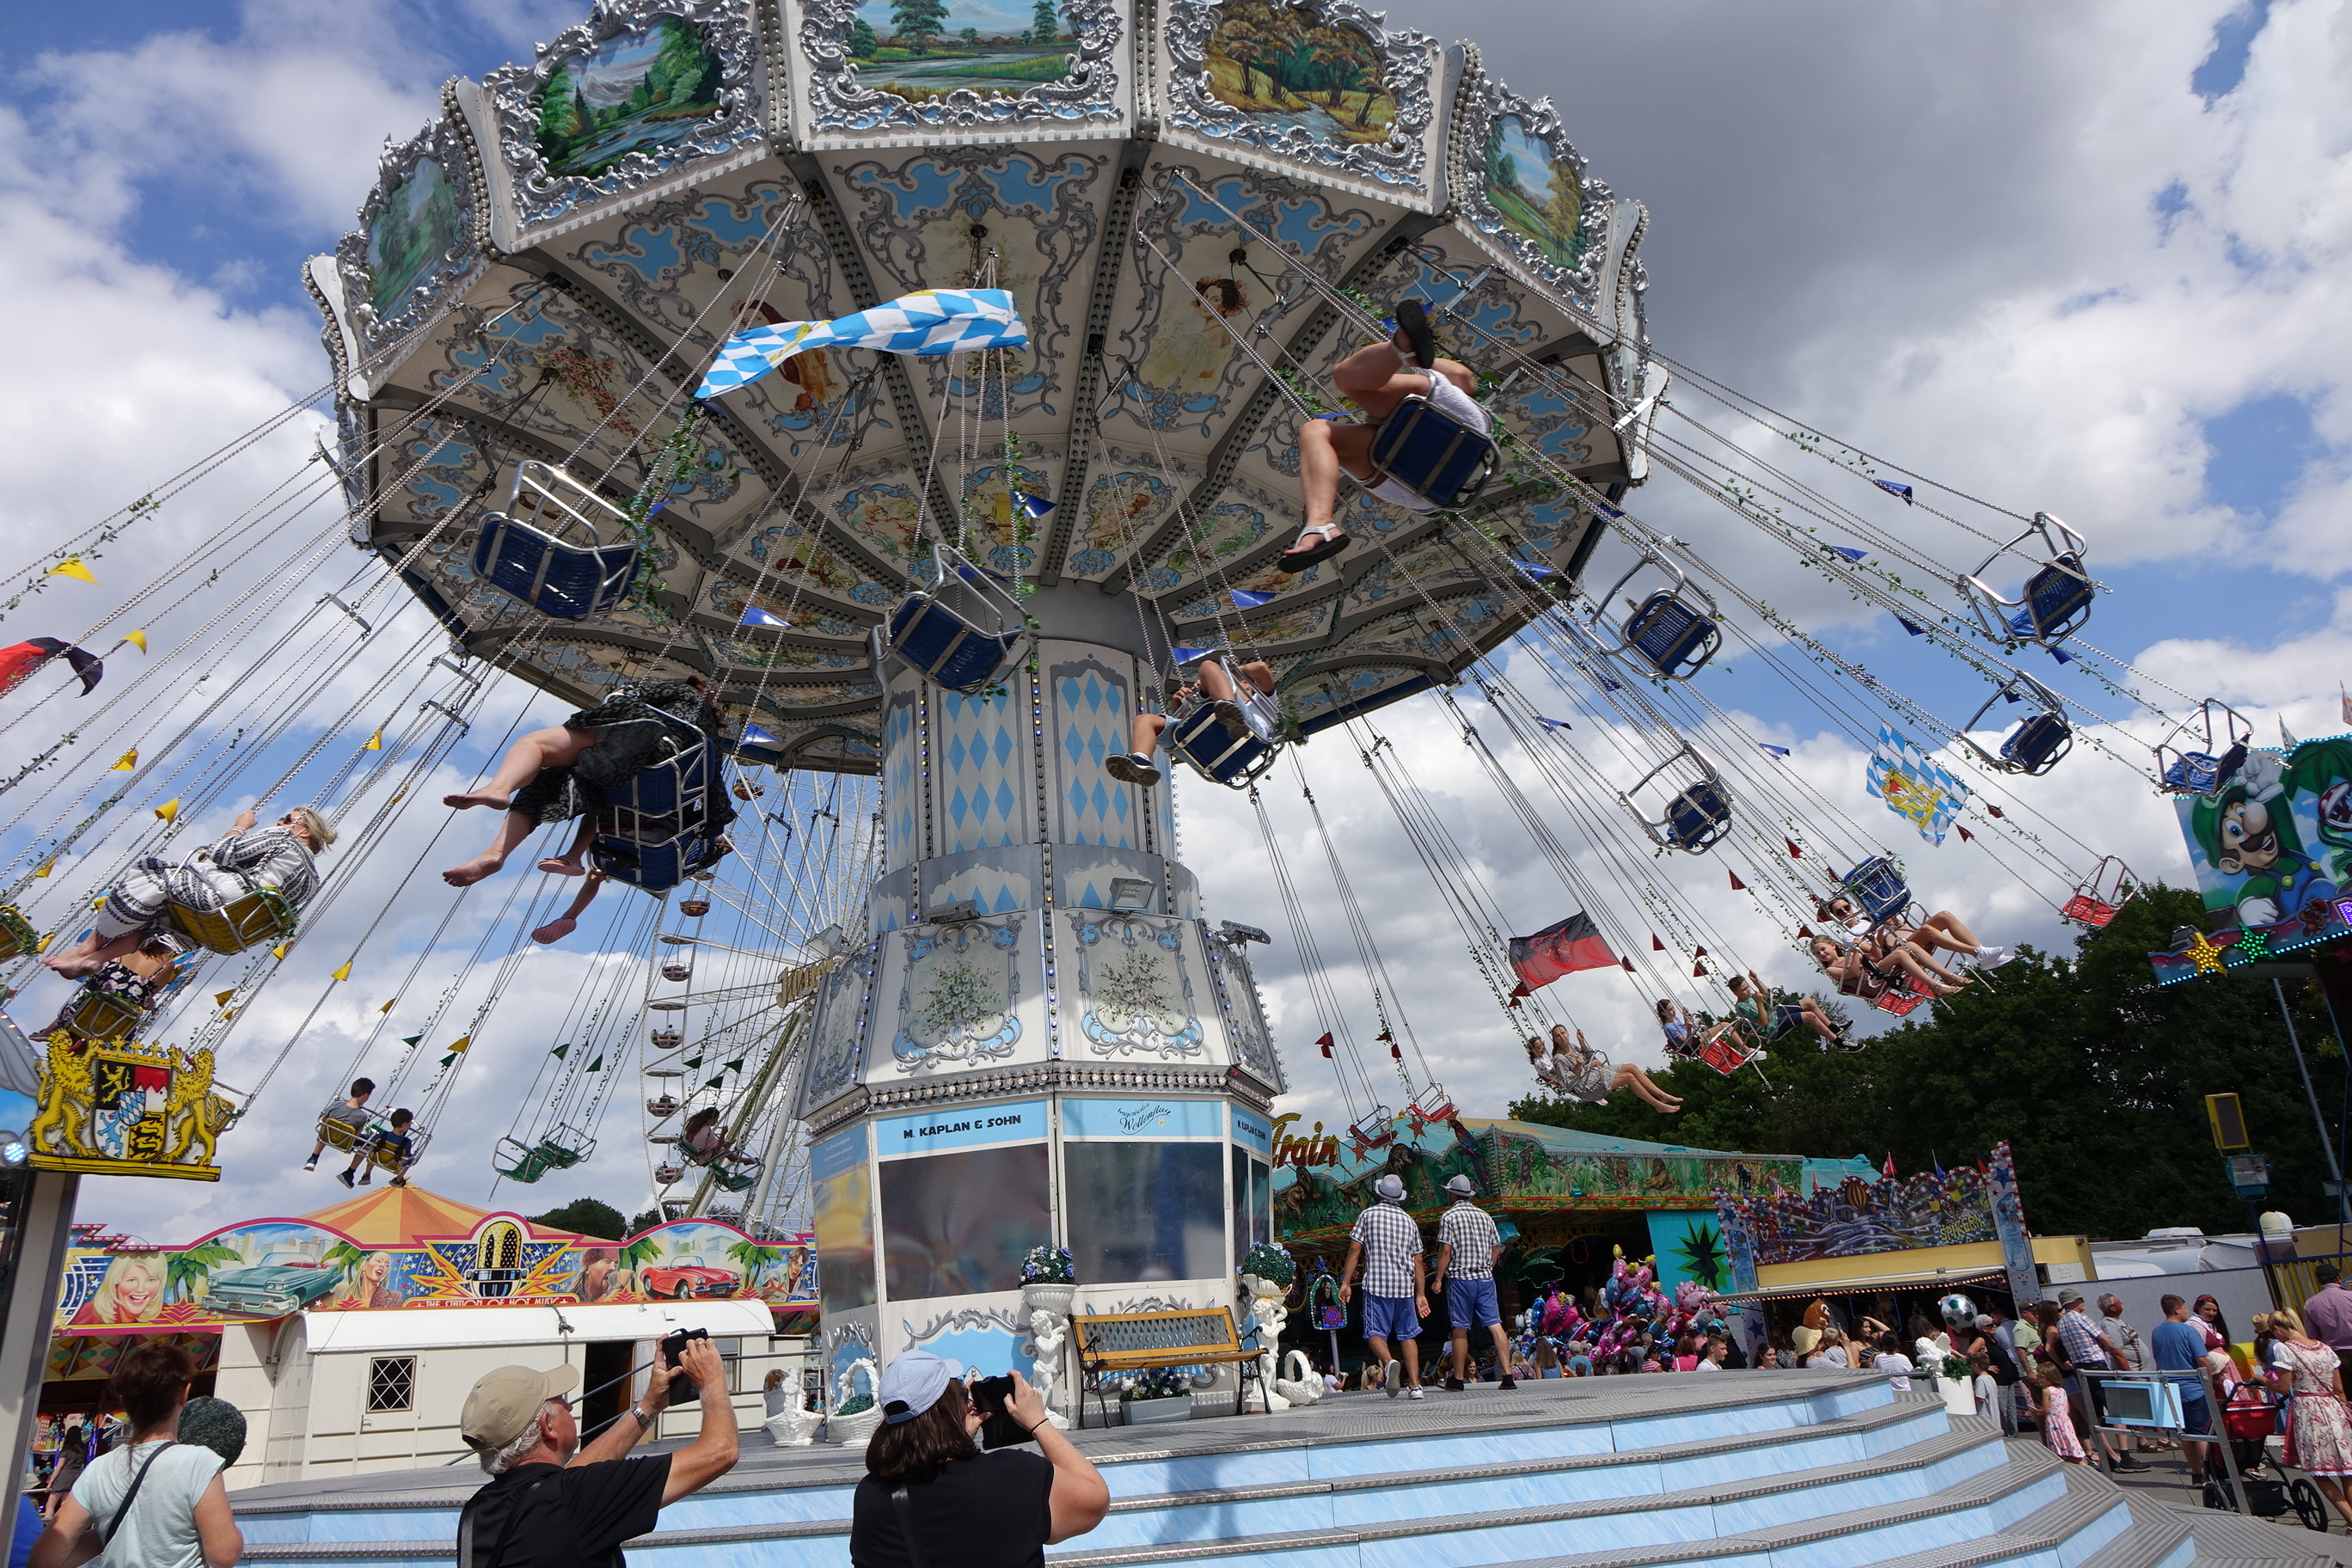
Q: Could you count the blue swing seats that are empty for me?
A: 8